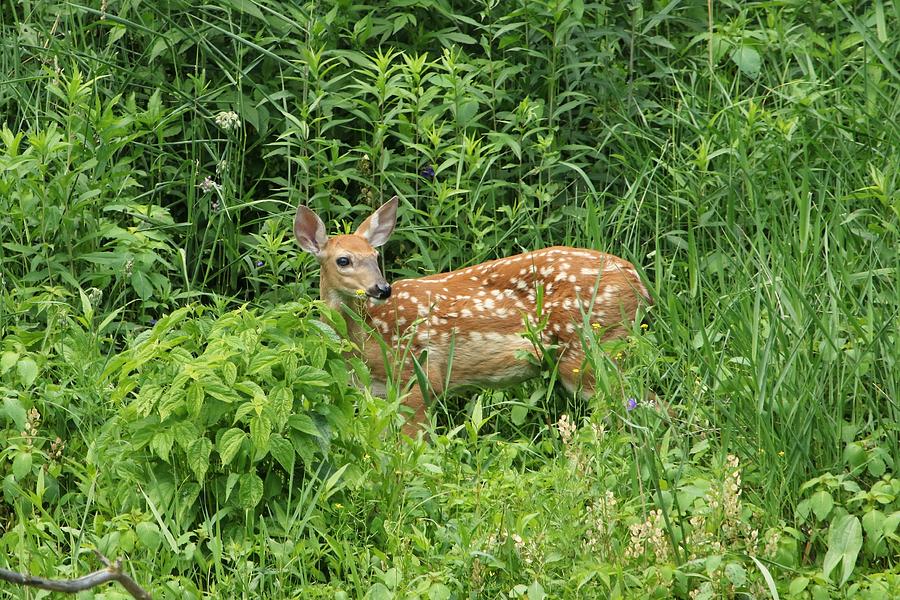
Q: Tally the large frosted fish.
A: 0